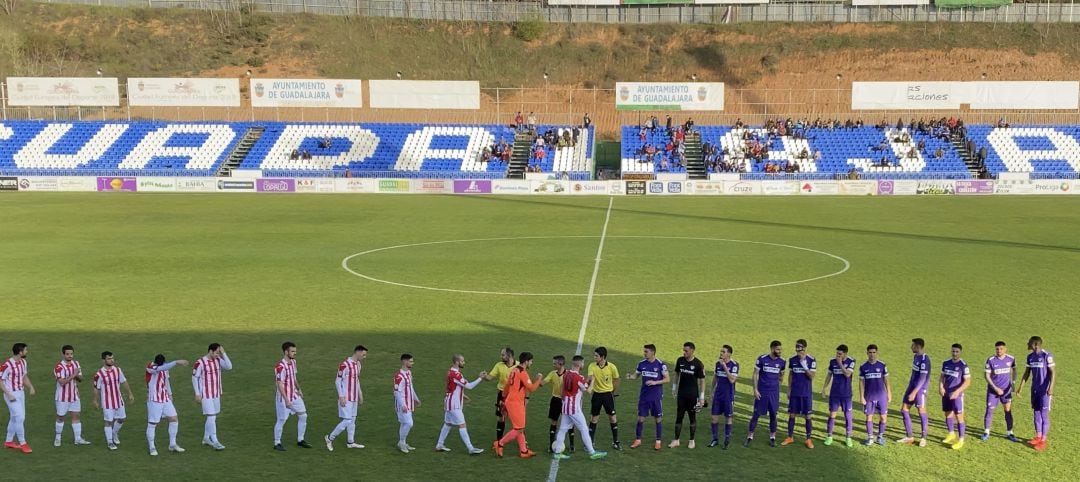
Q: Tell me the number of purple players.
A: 10